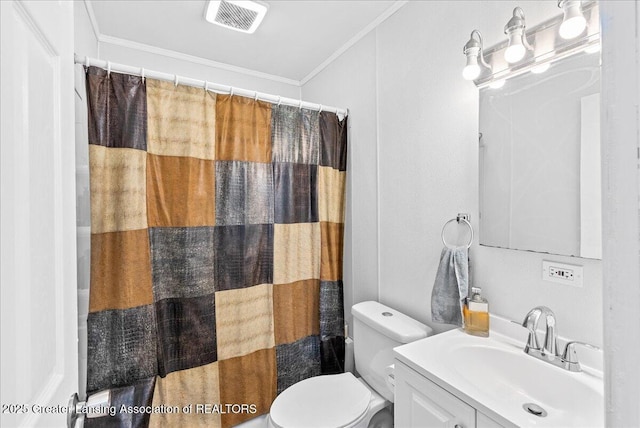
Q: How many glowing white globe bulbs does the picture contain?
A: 3